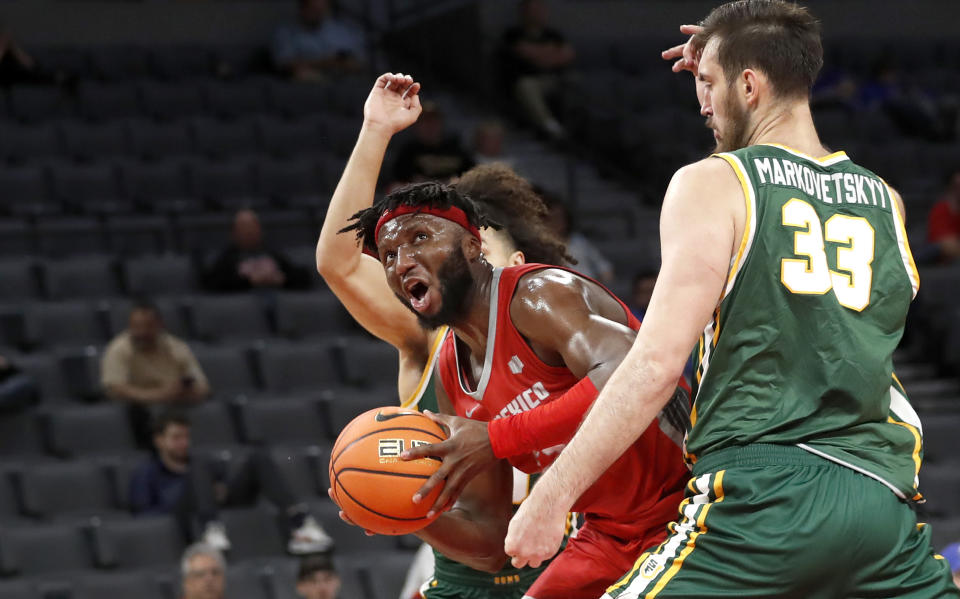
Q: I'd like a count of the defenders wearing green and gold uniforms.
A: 2